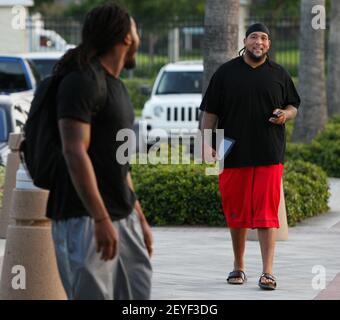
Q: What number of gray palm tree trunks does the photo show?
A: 3